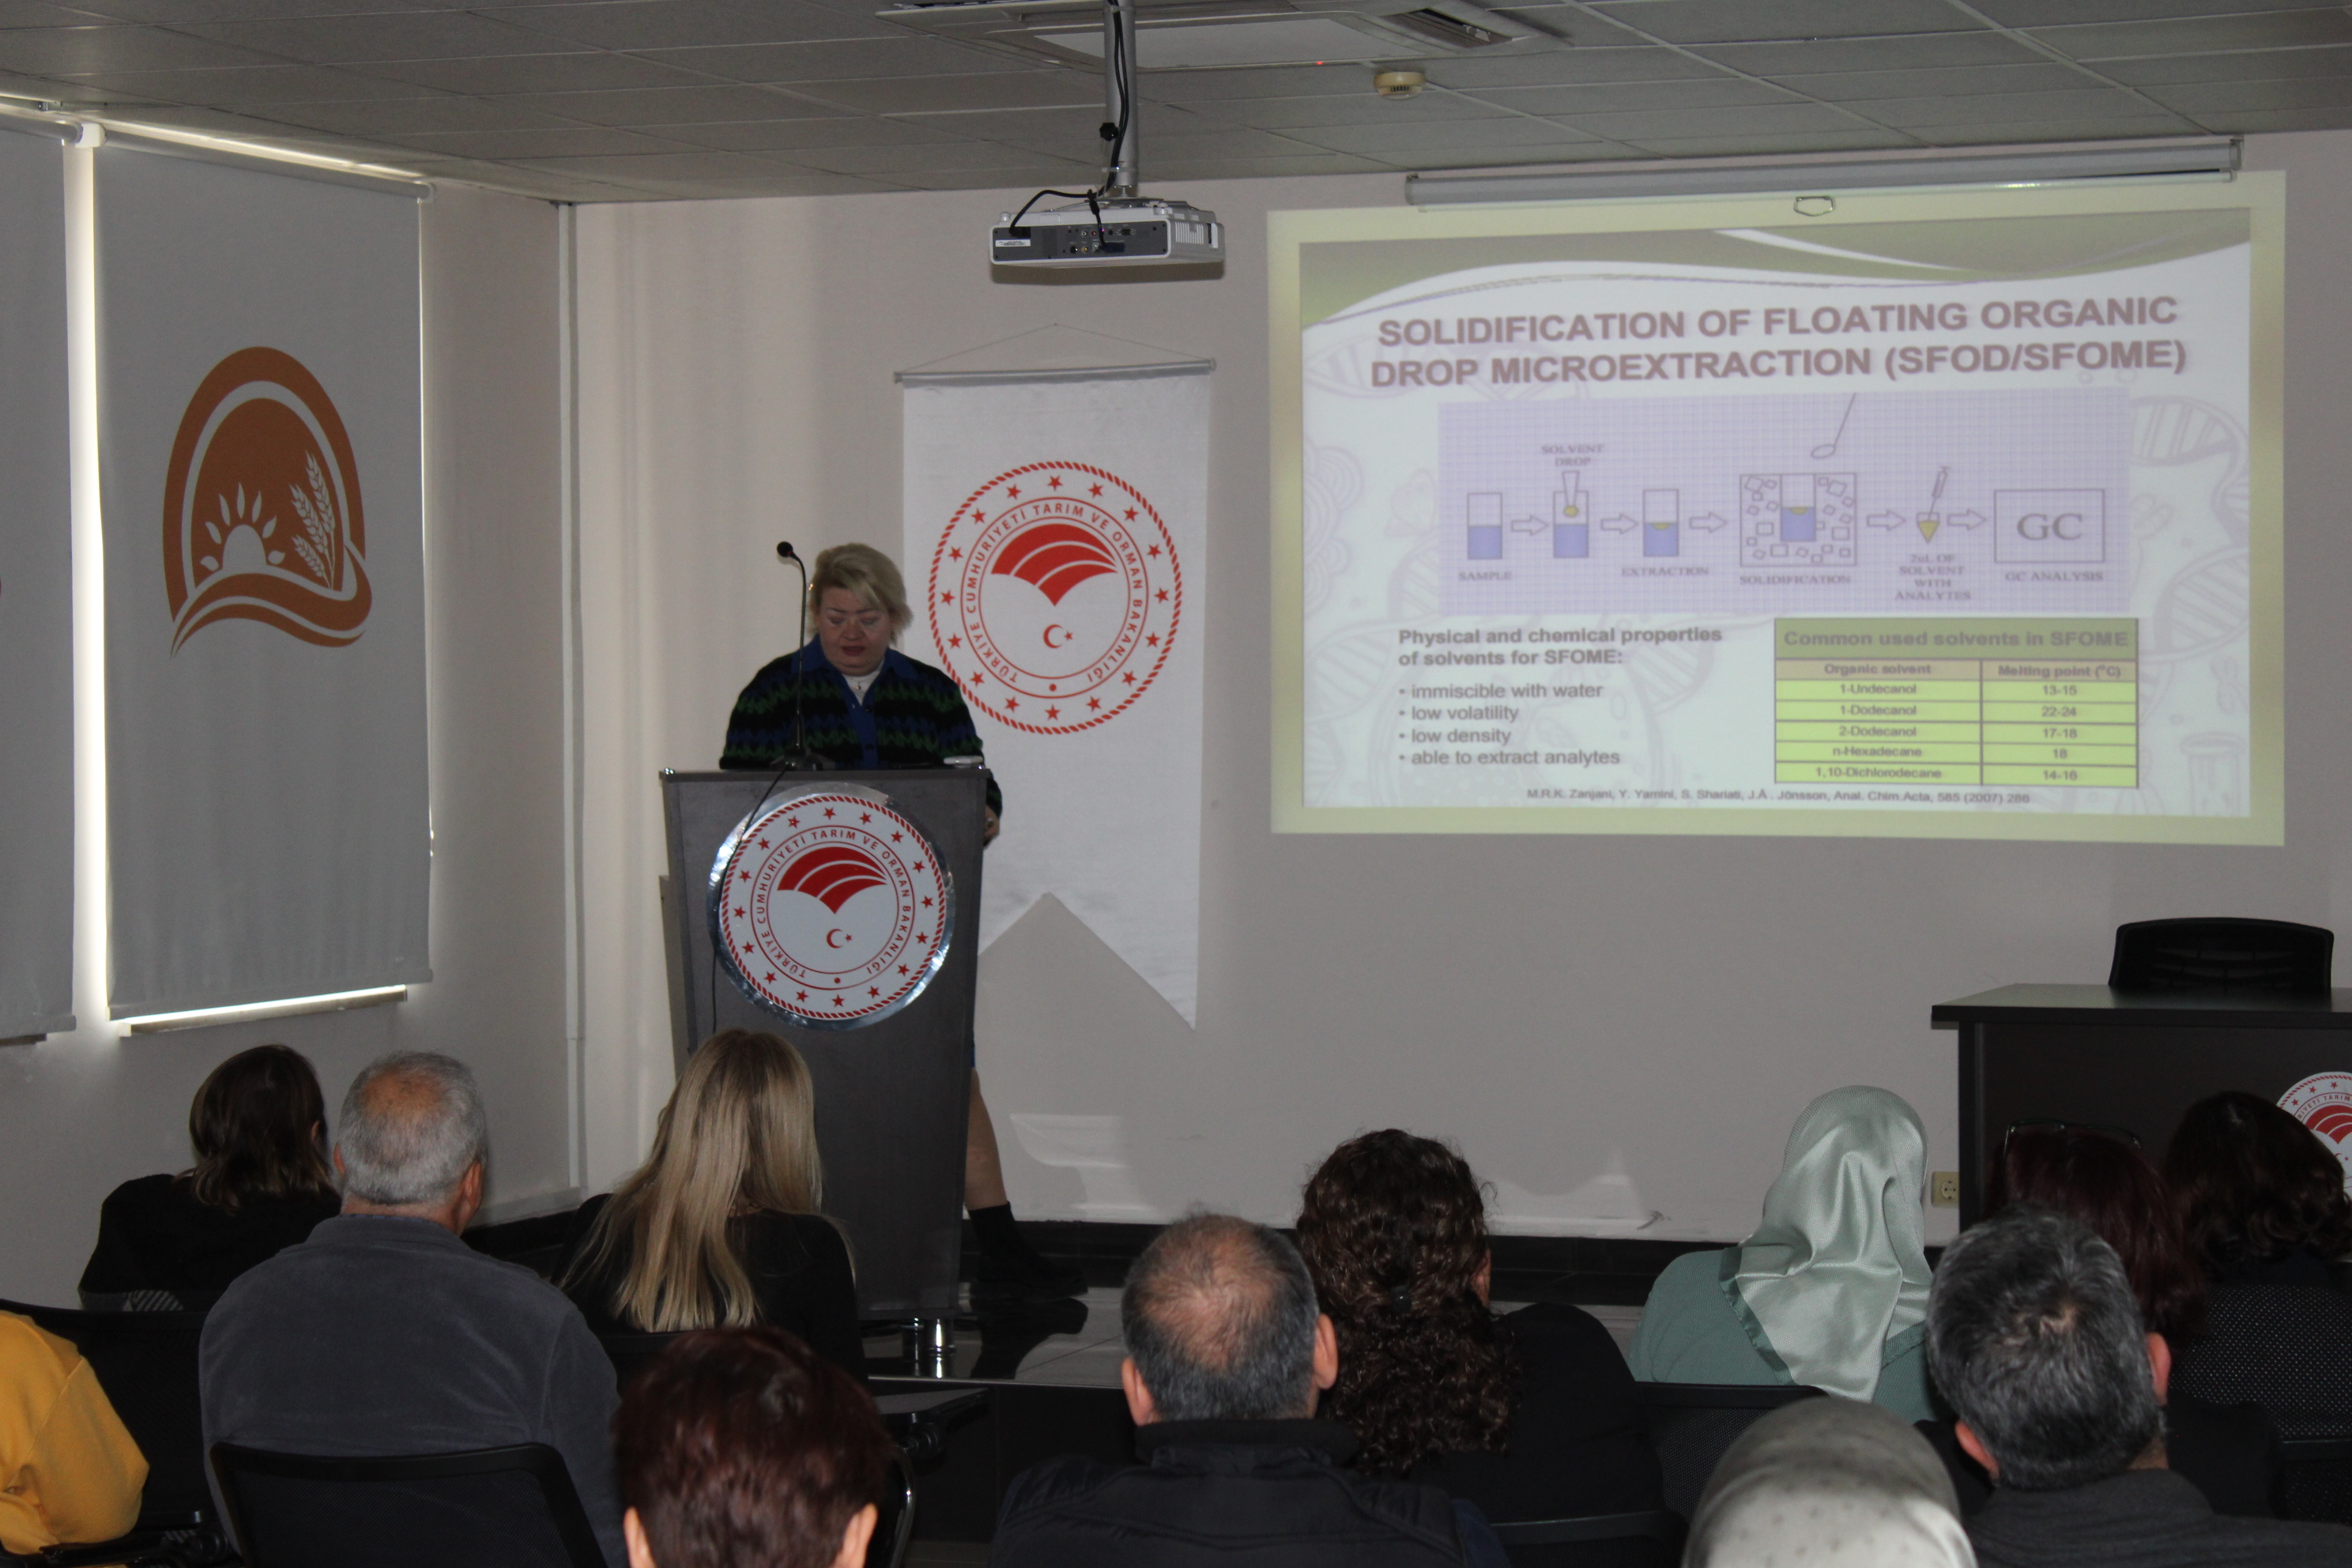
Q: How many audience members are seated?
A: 12